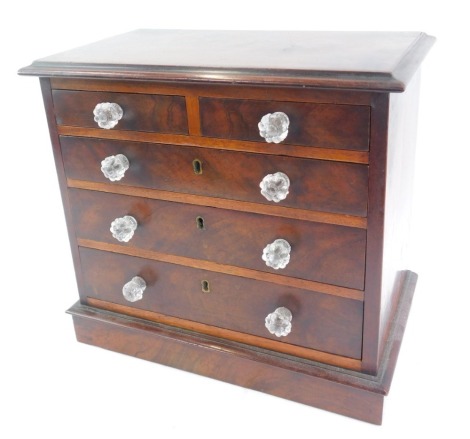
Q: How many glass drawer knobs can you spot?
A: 8